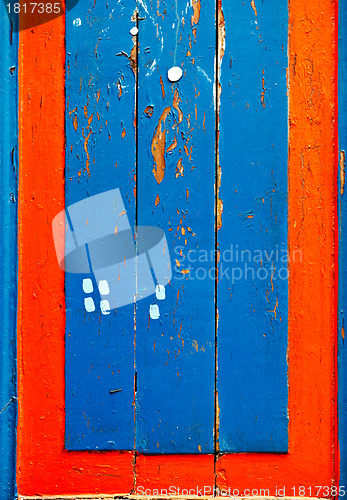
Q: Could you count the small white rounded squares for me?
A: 6